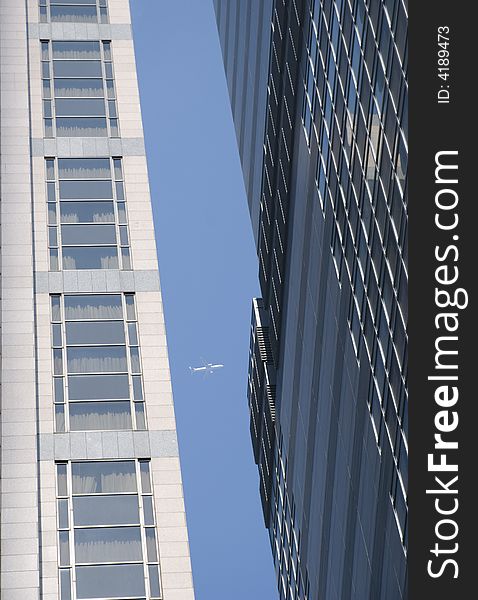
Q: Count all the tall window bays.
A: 5